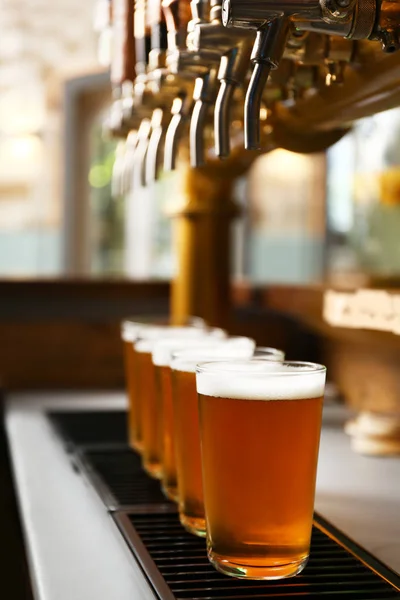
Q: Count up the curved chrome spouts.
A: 8